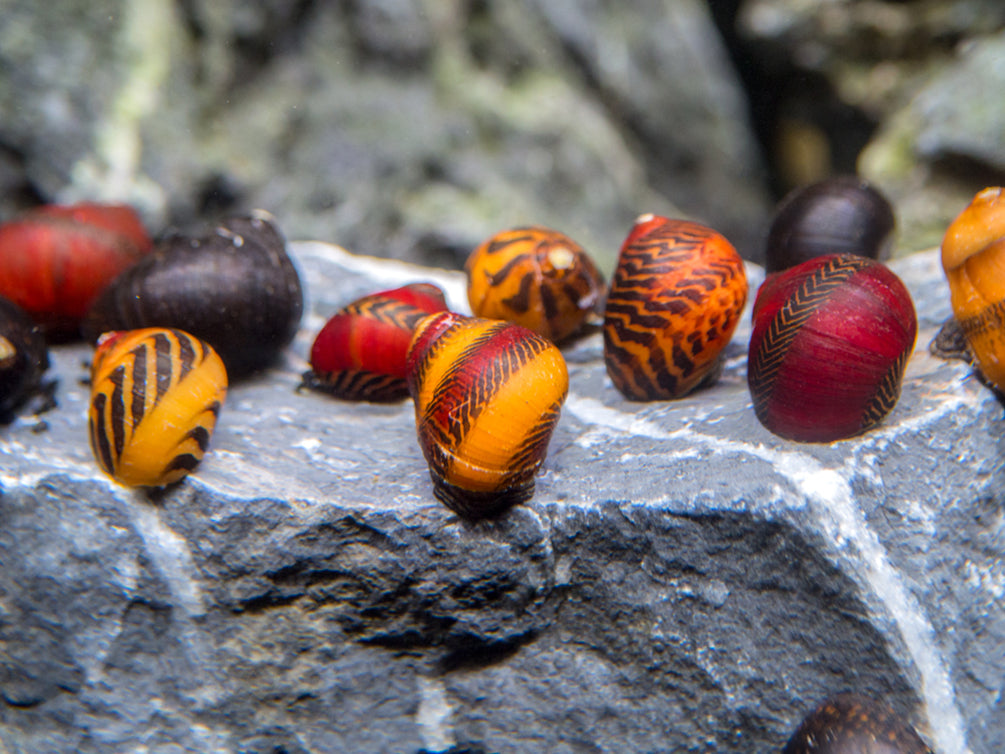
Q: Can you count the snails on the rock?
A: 12